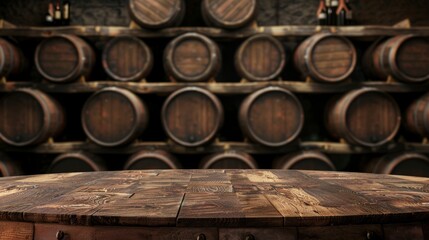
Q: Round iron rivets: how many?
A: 4